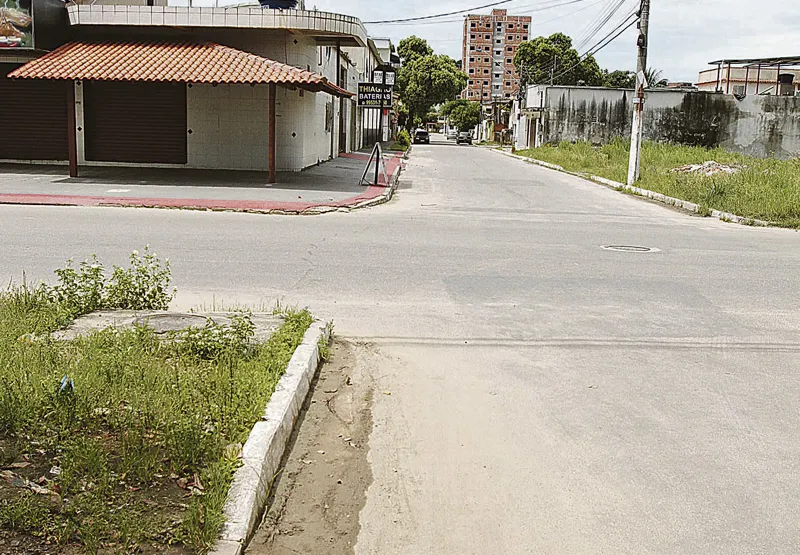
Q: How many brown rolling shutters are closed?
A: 2